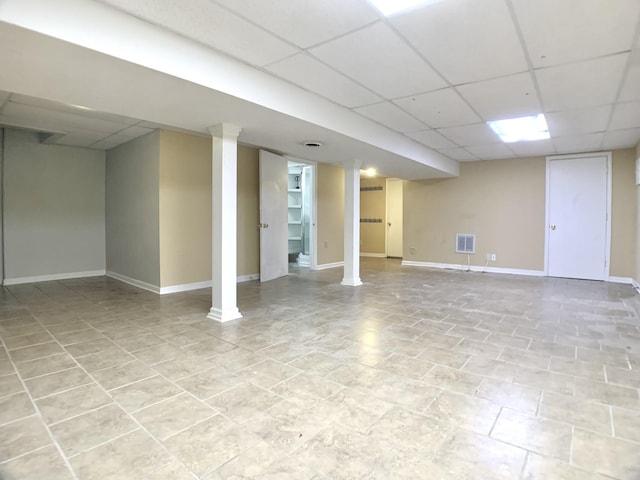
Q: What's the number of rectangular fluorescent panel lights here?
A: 2